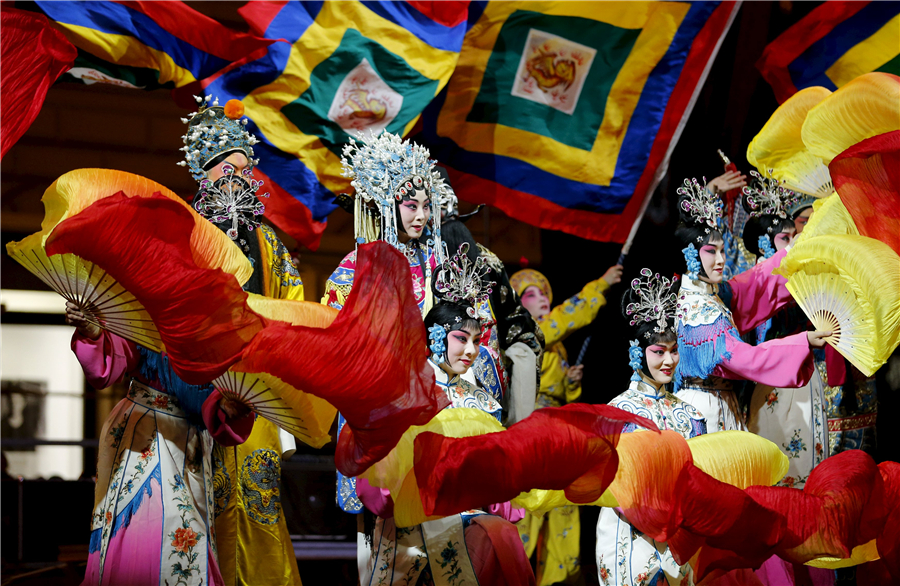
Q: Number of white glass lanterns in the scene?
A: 0